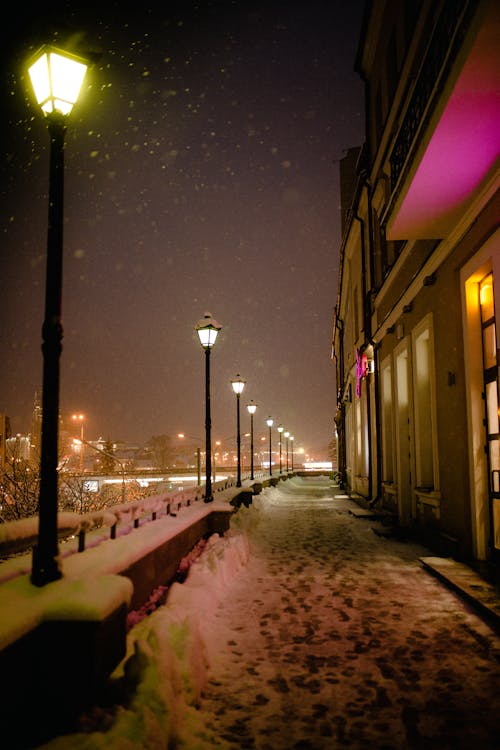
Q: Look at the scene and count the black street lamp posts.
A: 8